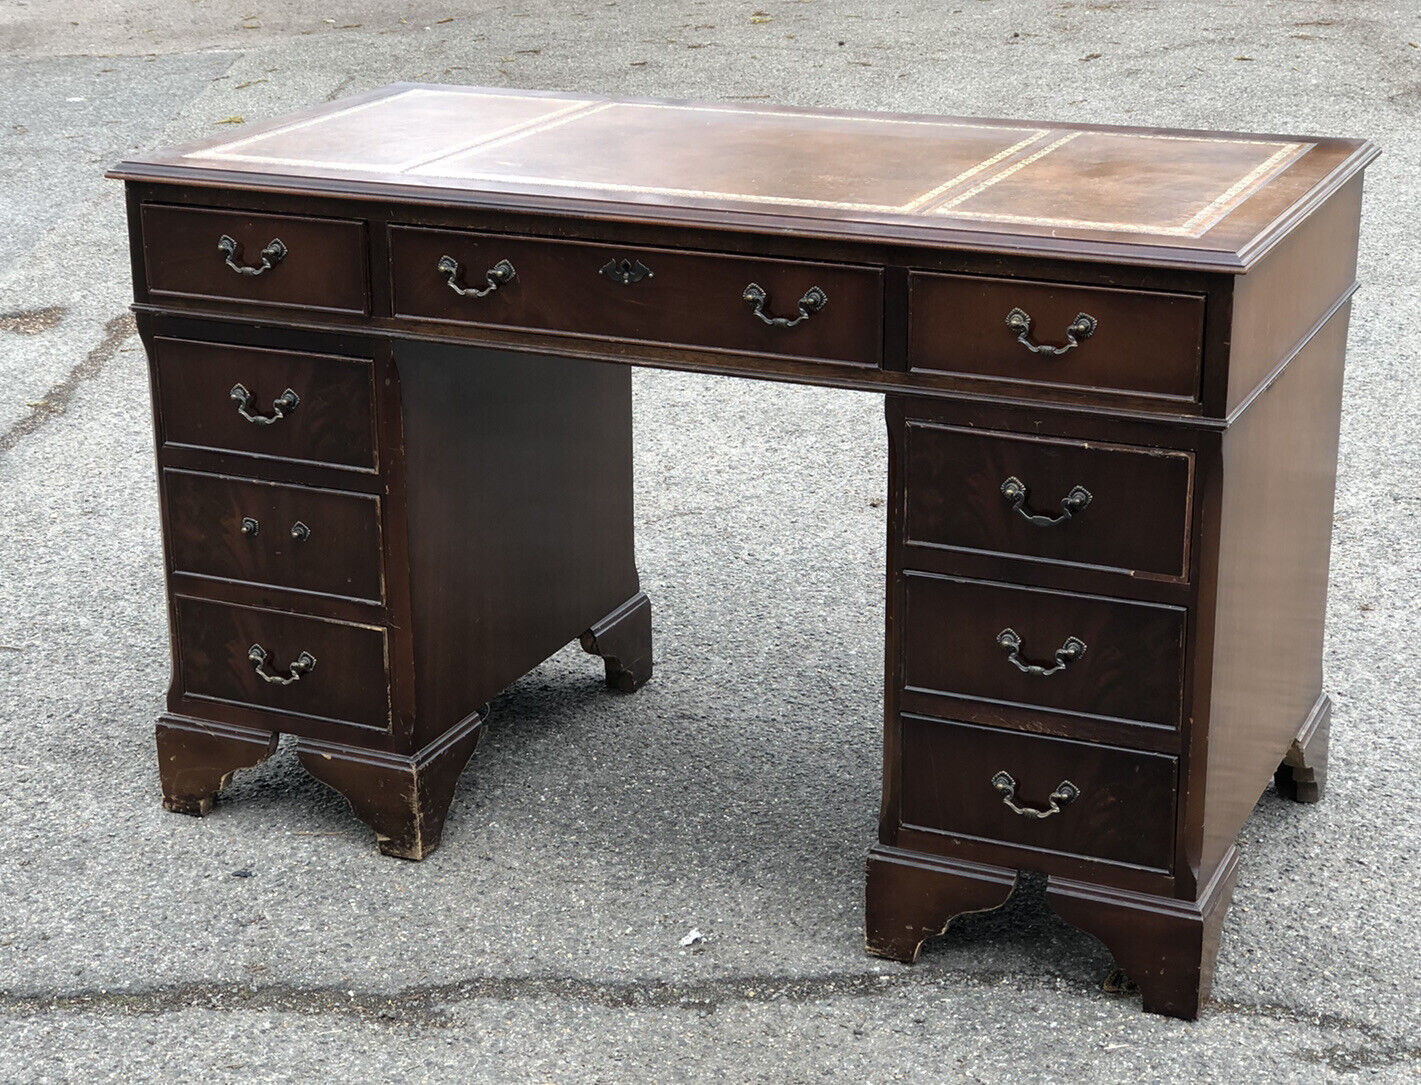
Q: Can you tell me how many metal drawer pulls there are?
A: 9